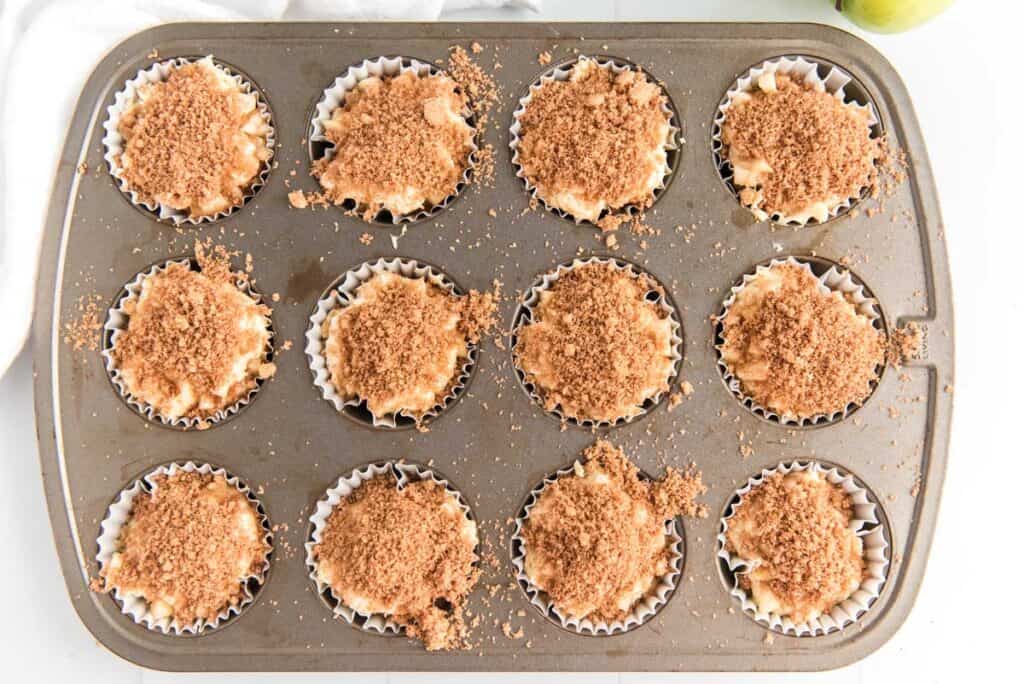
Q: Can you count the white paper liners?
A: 12